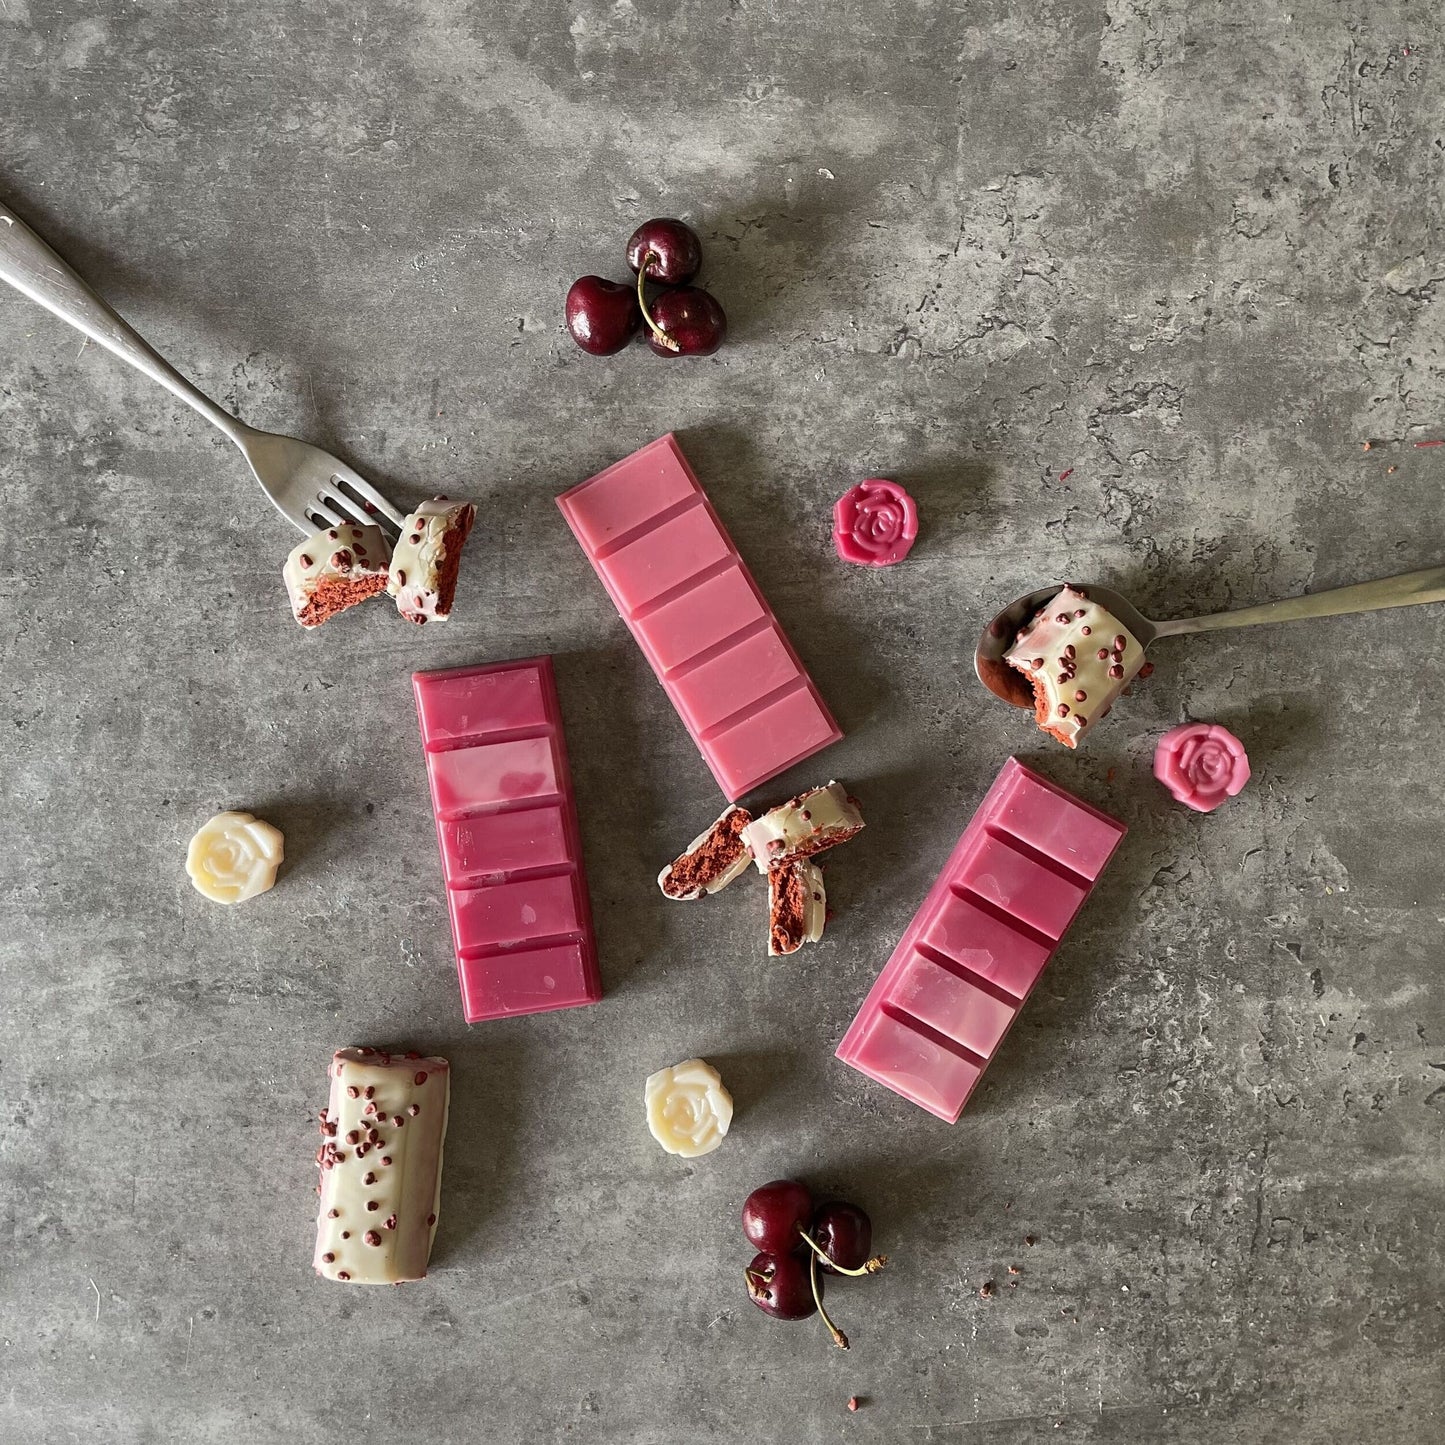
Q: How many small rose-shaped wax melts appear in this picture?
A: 4